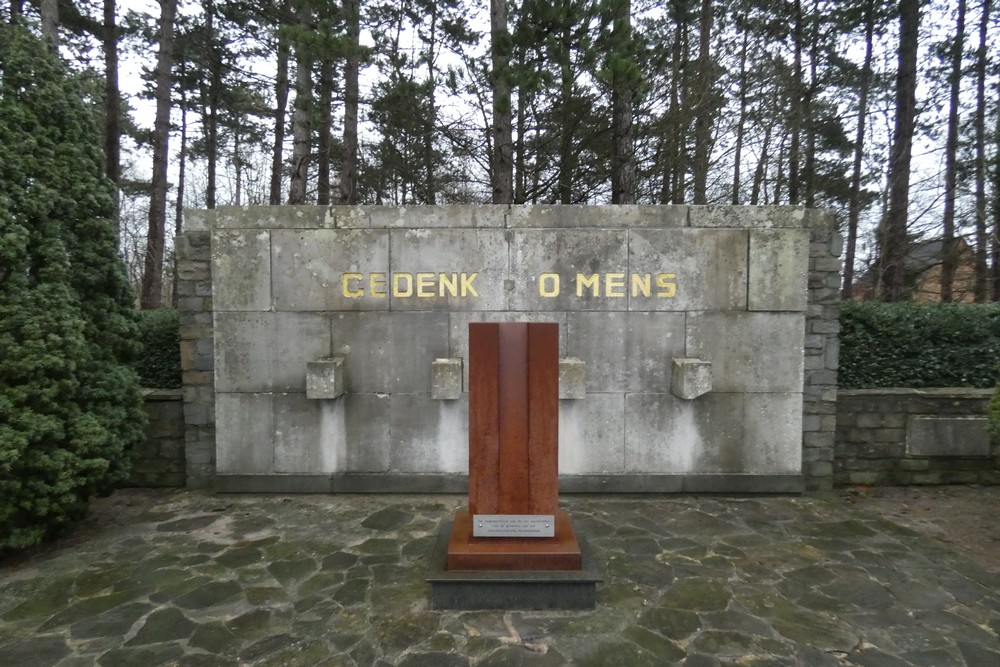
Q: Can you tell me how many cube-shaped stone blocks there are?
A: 4